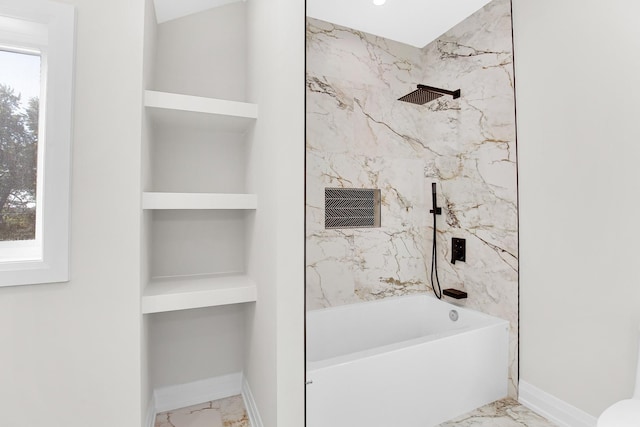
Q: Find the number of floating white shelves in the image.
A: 3